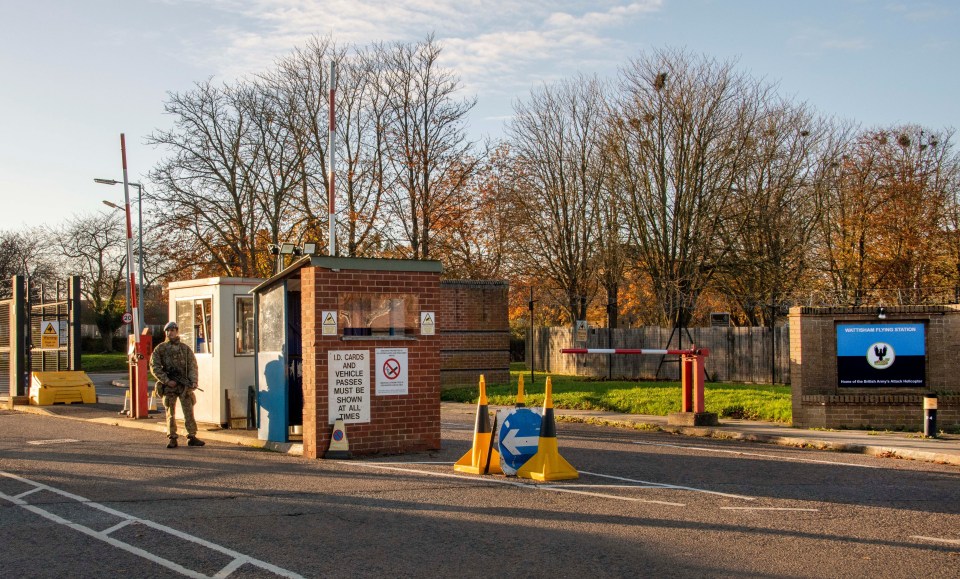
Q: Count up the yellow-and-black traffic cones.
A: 3